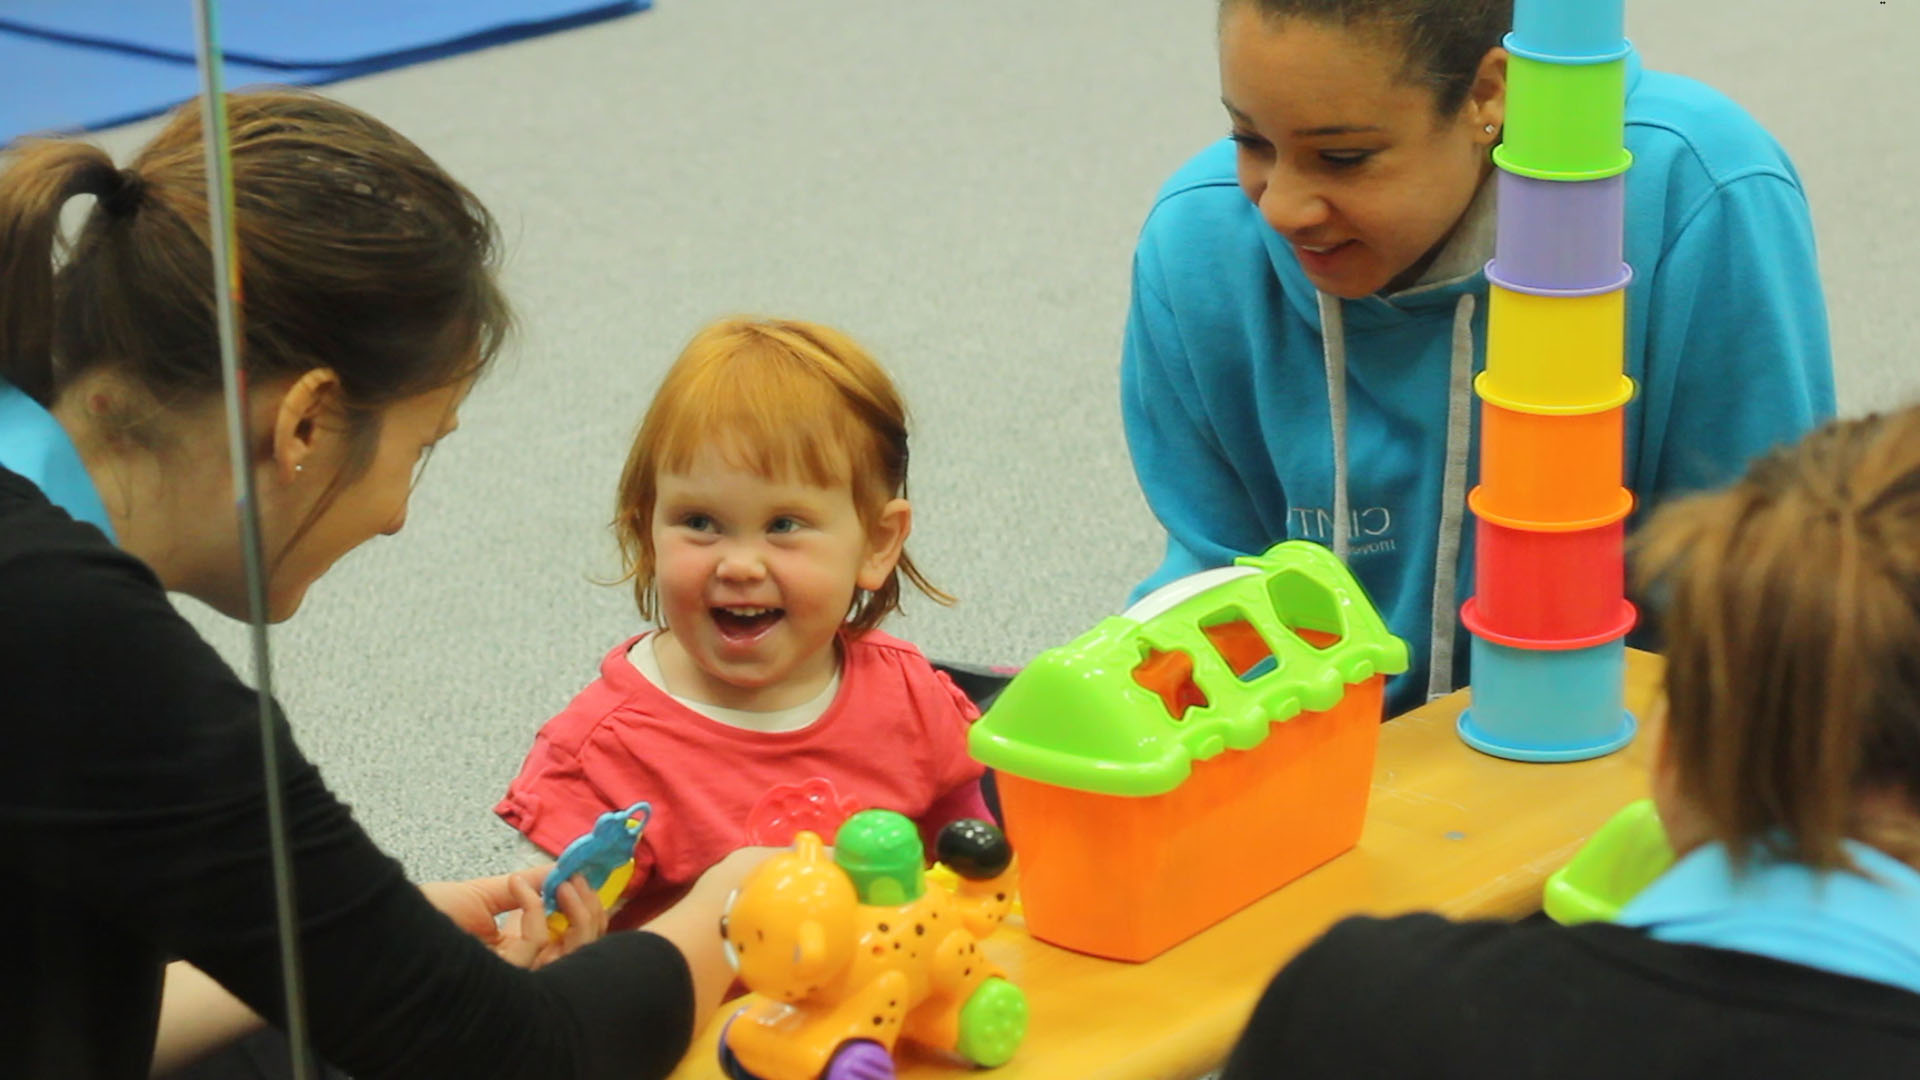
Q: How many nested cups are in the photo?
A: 7